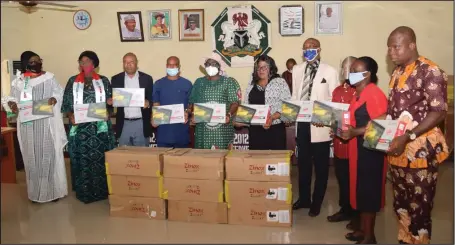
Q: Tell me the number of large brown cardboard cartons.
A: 9